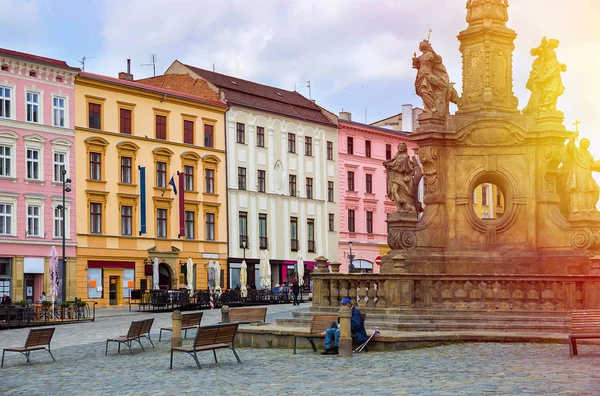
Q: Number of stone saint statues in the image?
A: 4